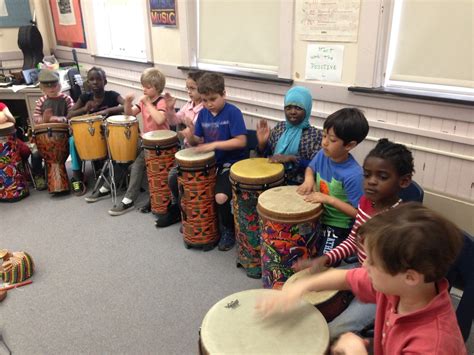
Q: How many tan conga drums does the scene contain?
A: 2